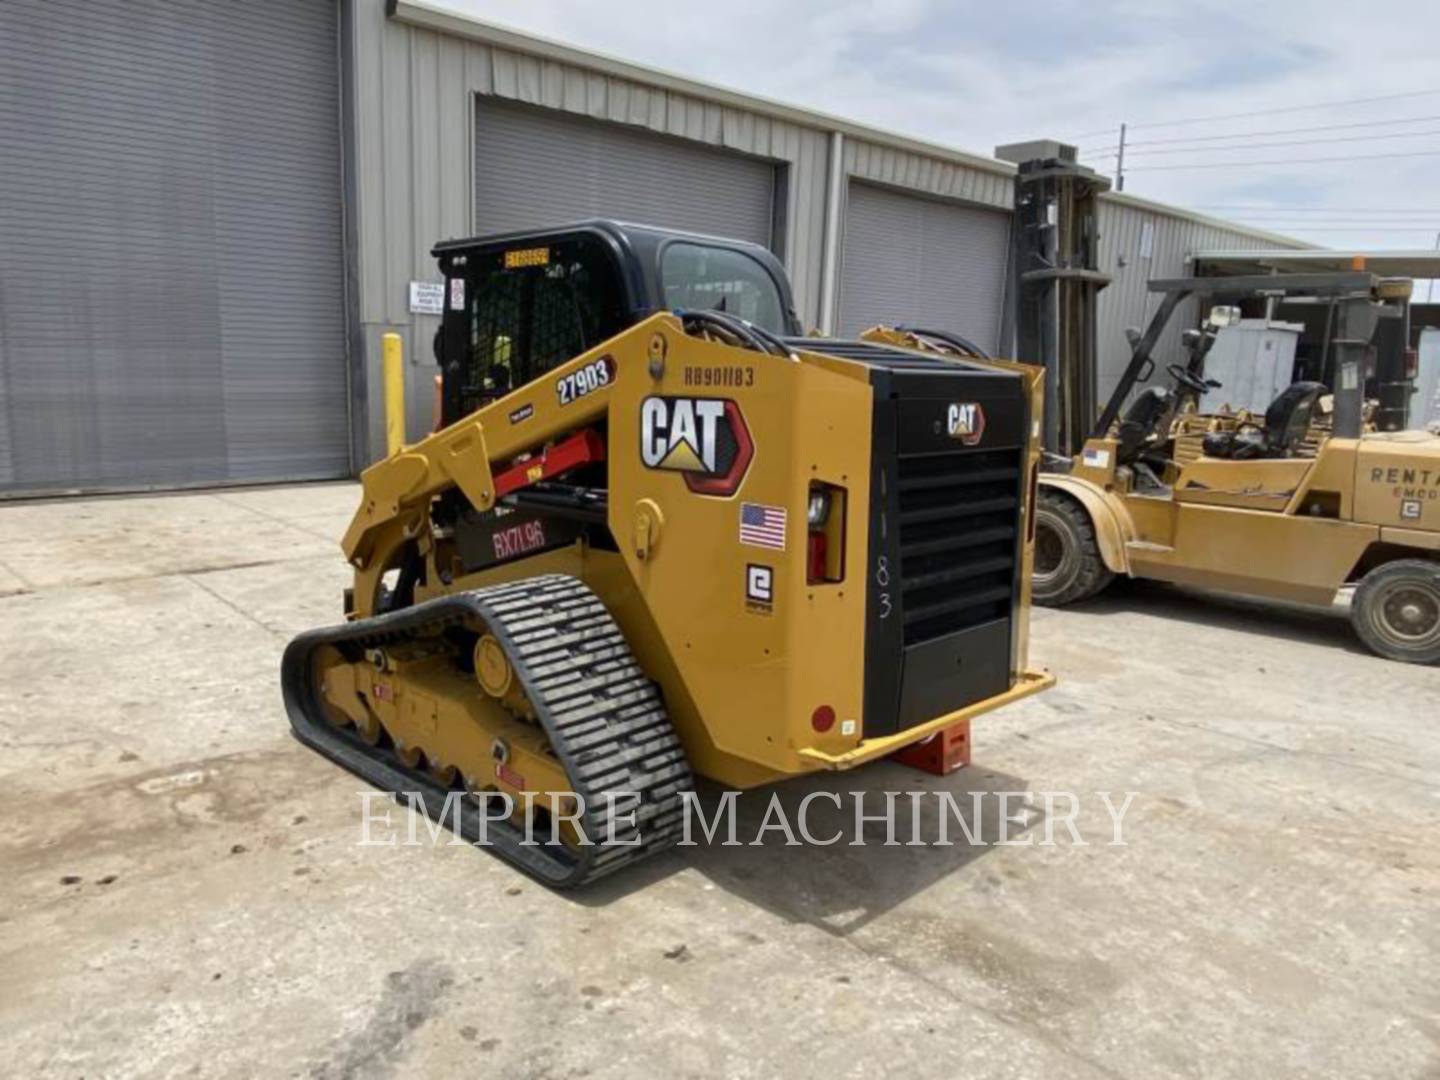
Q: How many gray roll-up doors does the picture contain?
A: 3